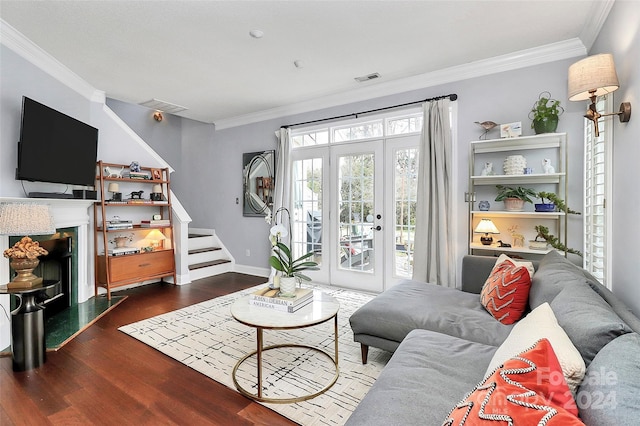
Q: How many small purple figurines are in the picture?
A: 0